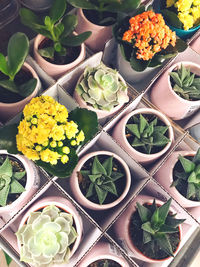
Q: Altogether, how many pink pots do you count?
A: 12